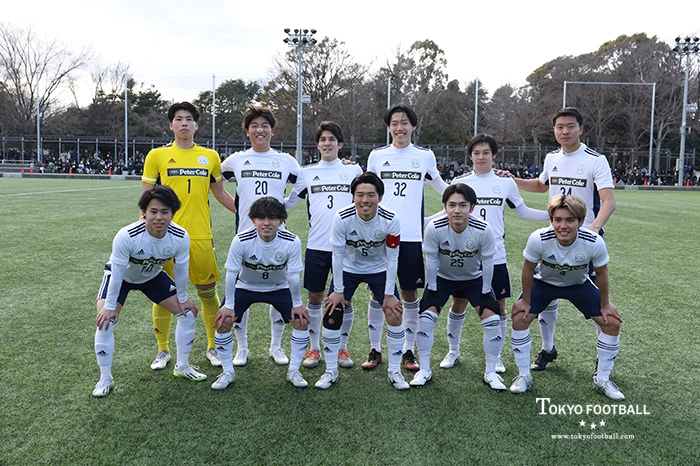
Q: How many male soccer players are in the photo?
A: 11